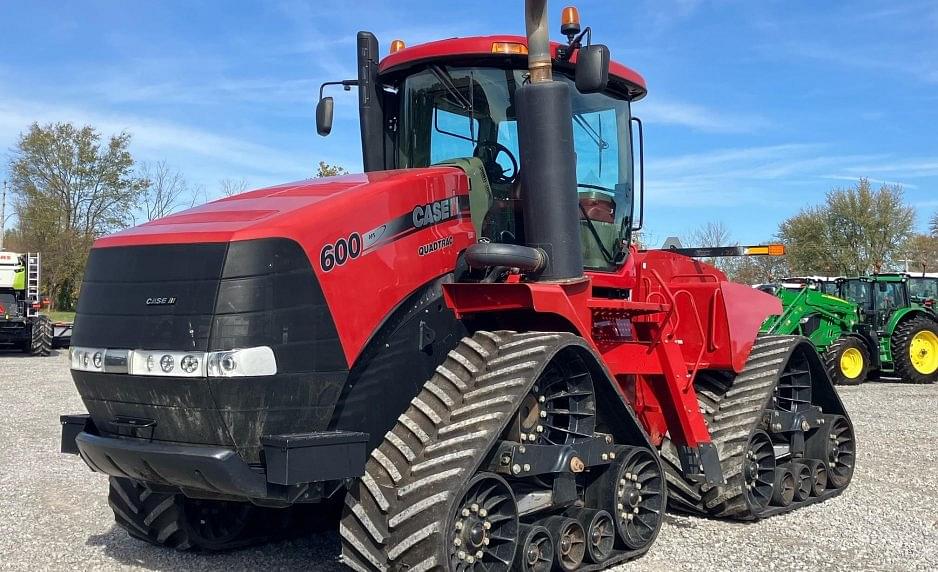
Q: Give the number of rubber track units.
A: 3